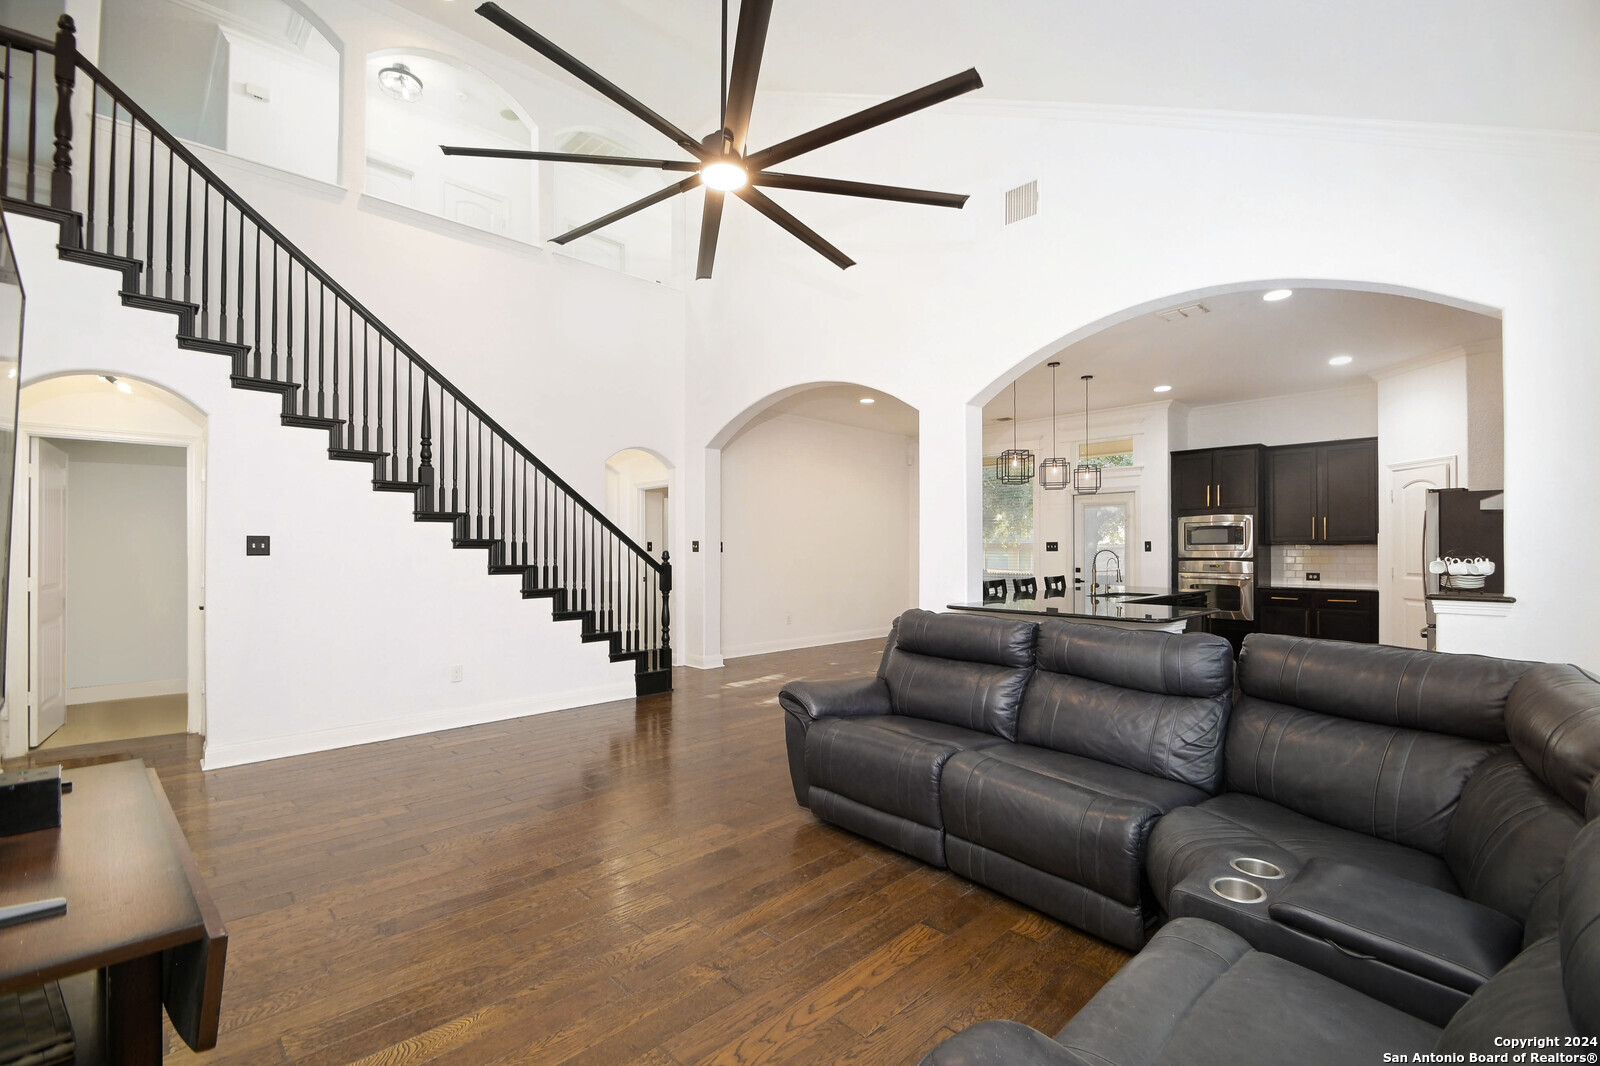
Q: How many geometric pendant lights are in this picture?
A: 3